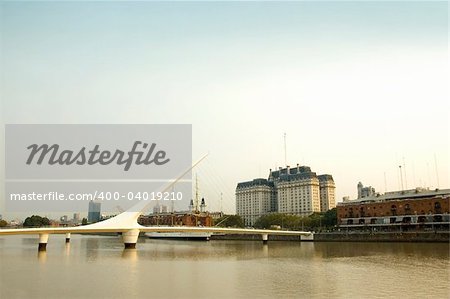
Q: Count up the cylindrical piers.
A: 4